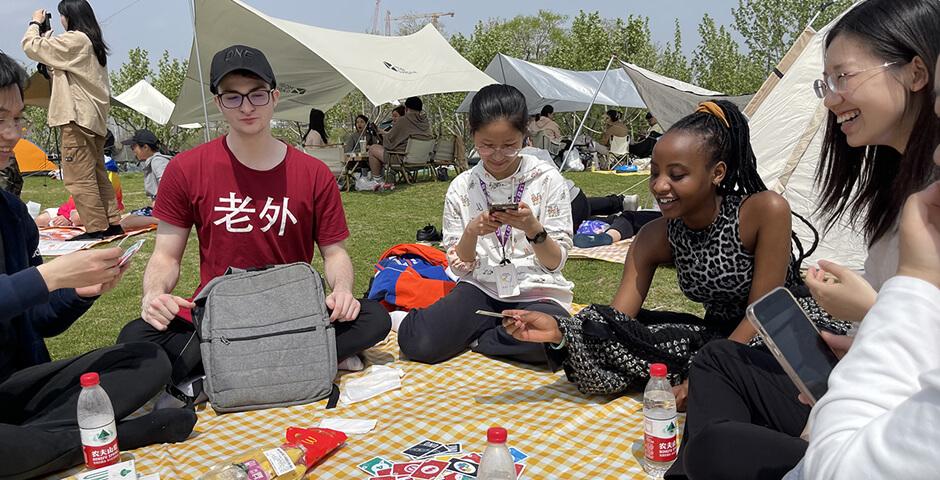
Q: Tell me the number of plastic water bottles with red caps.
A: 3